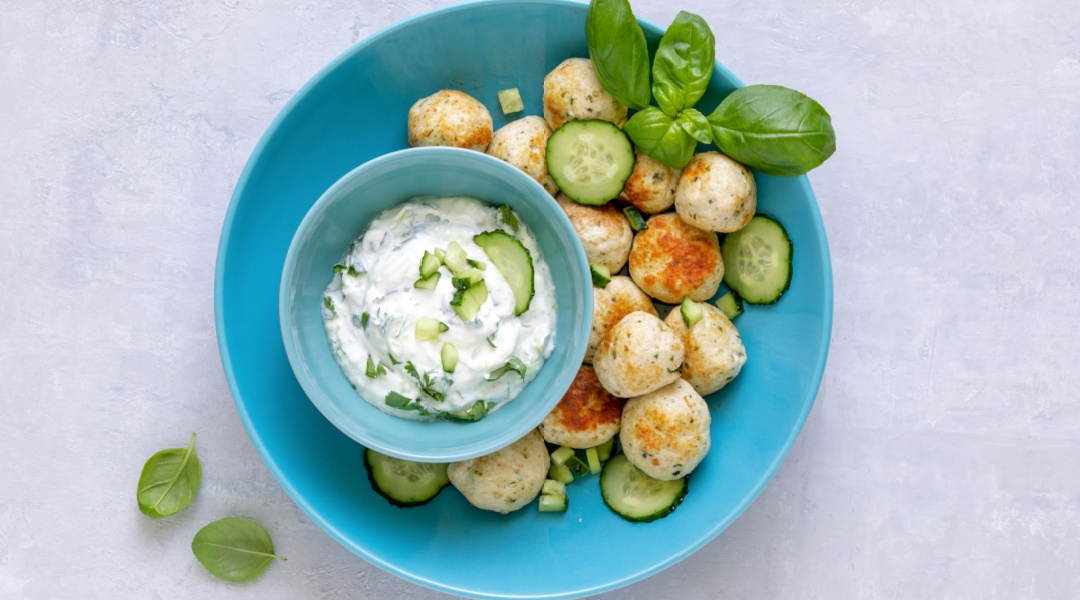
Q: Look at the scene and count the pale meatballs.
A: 13